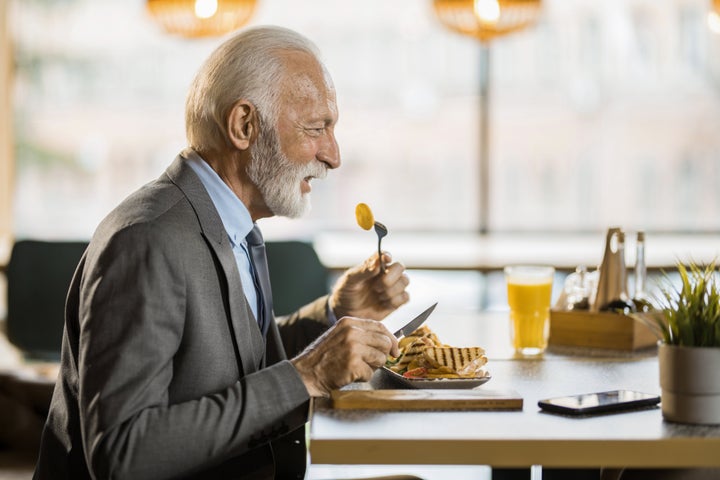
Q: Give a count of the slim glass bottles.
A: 2